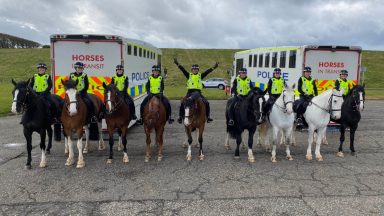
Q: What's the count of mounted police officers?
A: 9